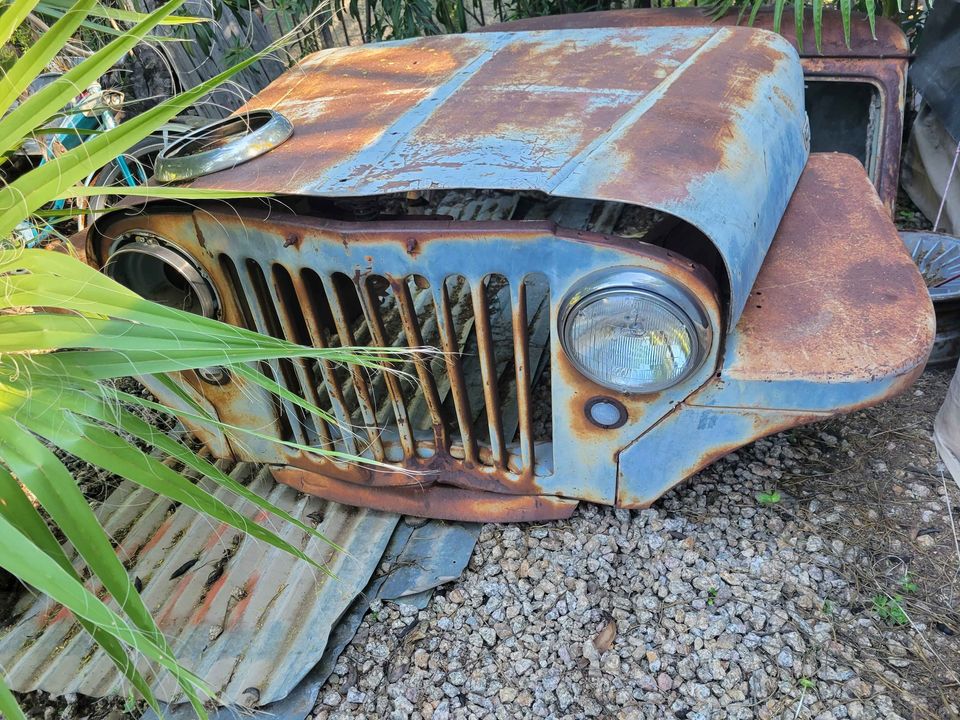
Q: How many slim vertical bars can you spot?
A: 9